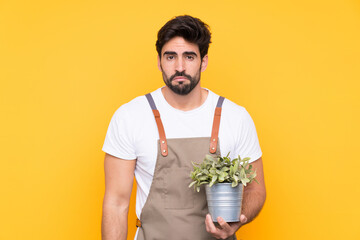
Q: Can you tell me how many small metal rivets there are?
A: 4